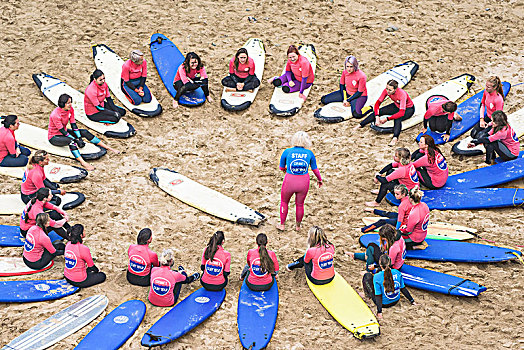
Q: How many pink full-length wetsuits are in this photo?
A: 1